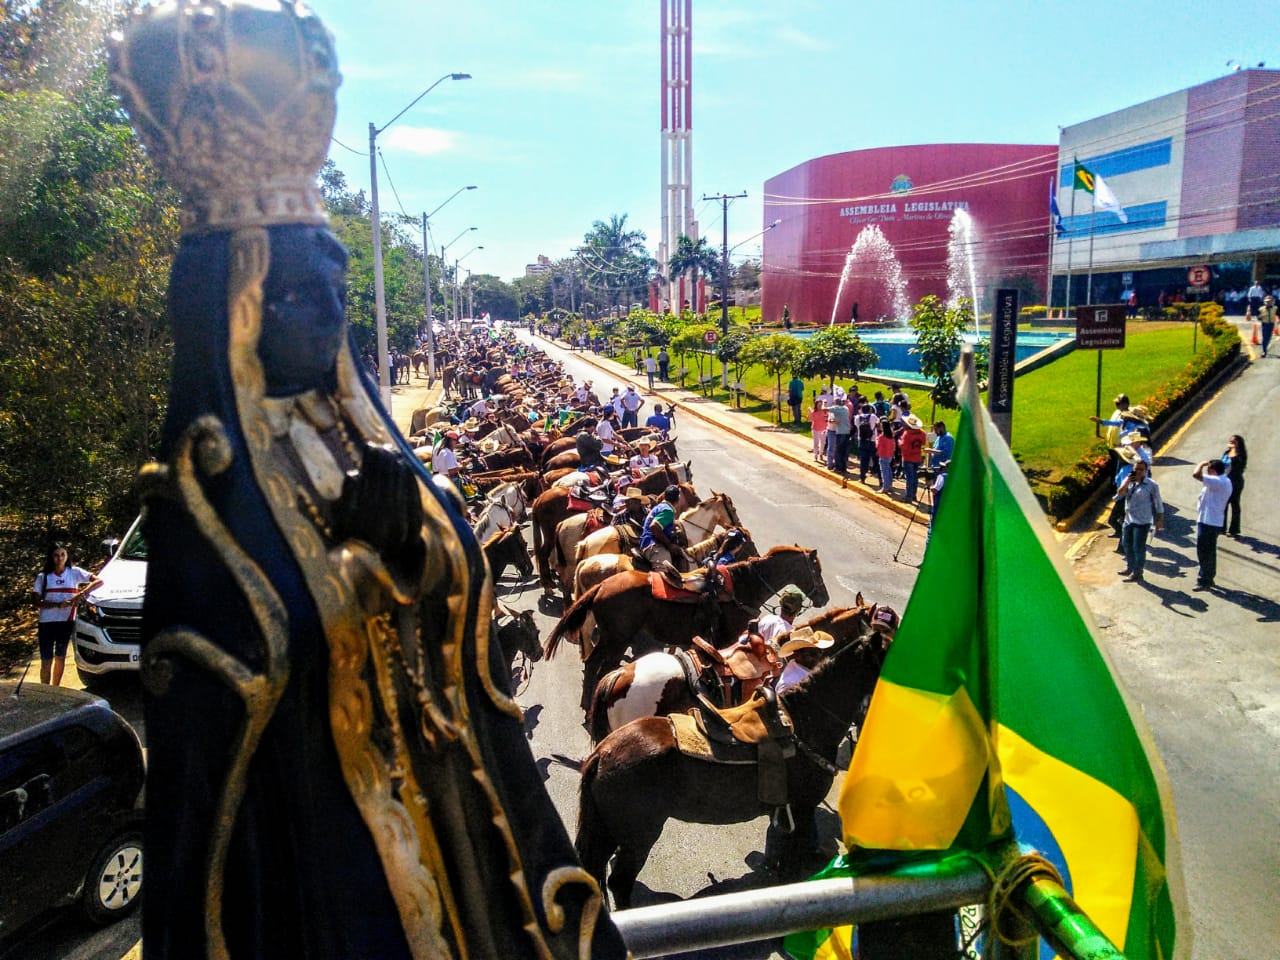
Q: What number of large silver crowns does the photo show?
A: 1